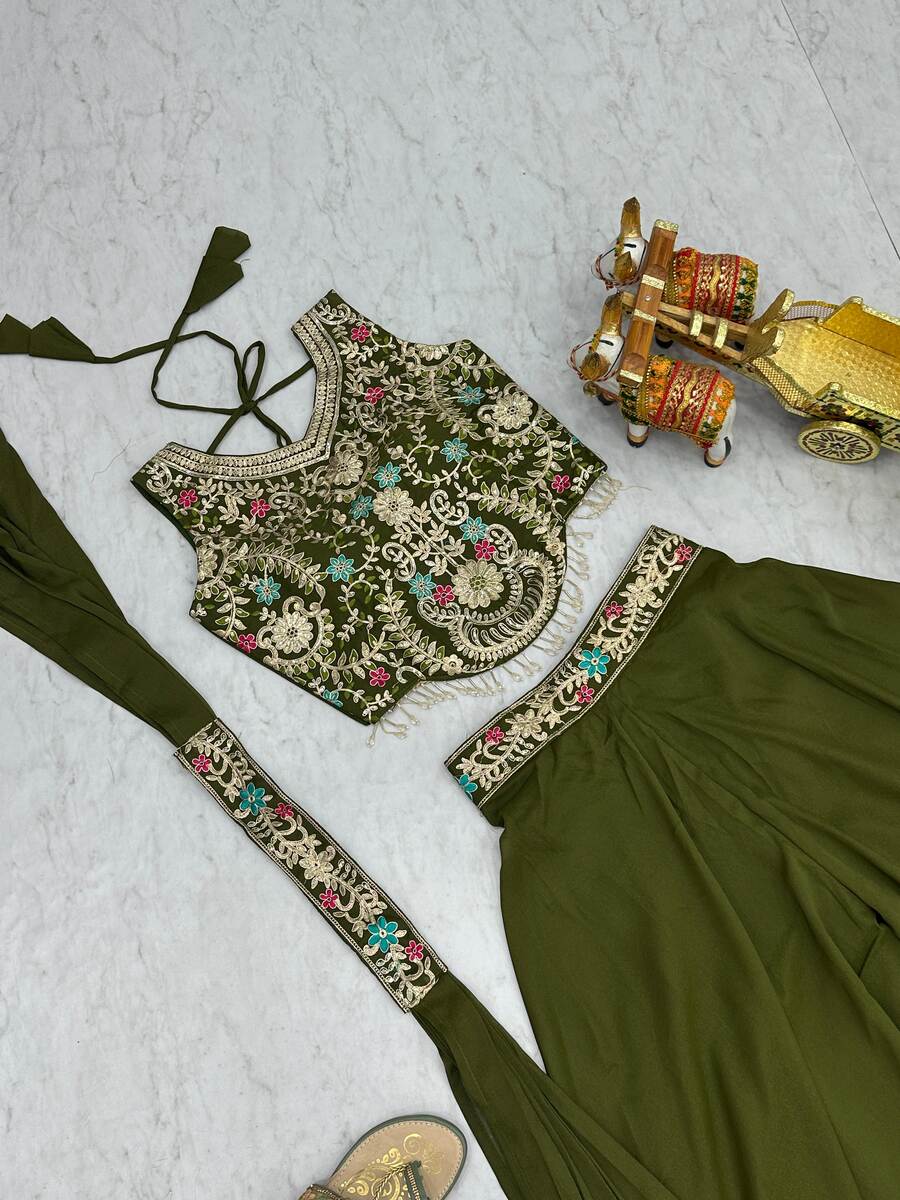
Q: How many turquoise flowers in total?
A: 13